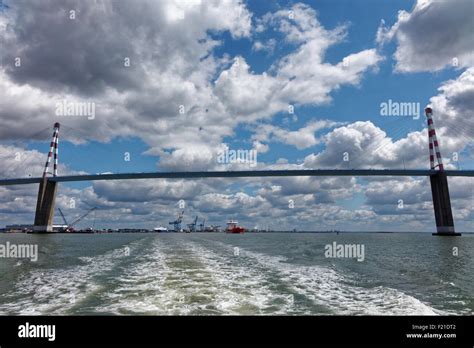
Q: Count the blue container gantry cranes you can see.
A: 3